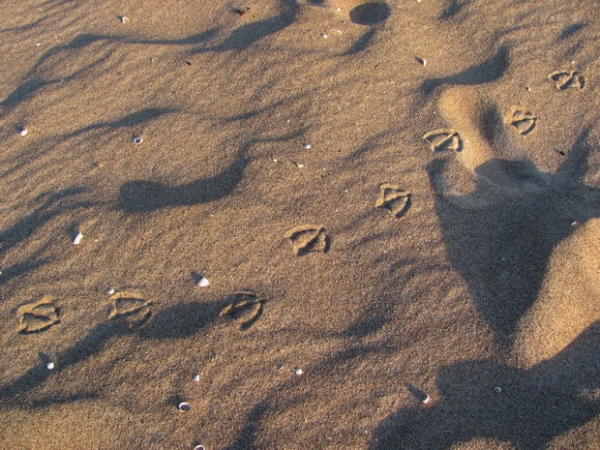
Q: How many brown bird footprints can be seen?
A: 8